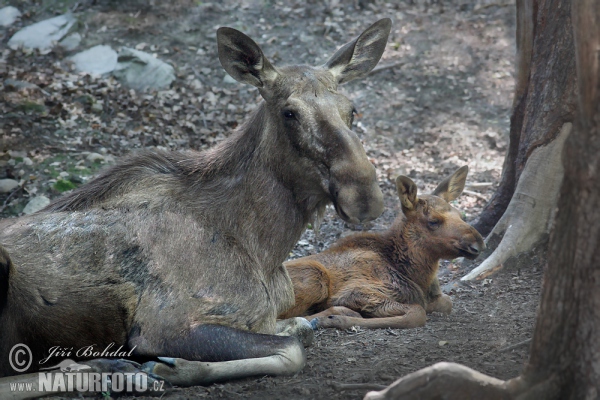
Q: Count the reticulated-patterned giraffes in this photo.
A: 0